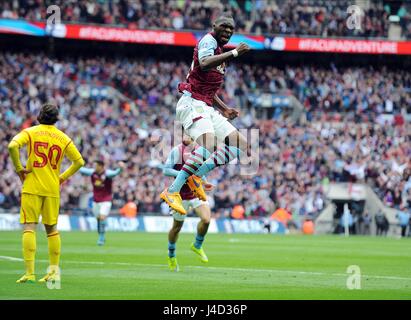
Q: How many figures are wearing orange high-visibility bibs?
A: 4